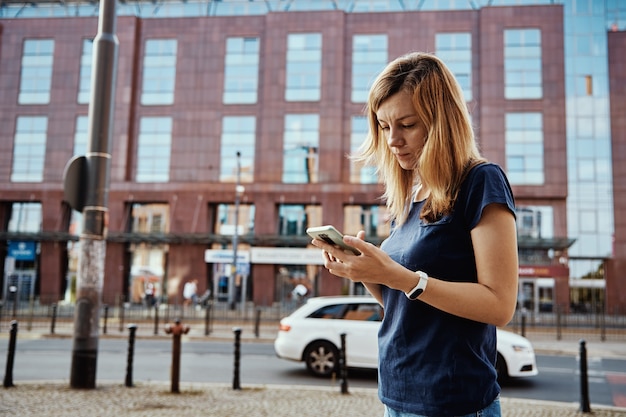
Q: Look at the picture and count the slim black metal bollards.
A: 5